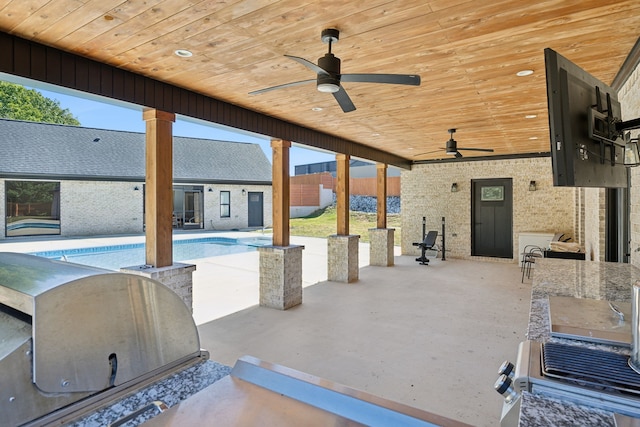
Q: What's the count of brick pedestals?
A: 4